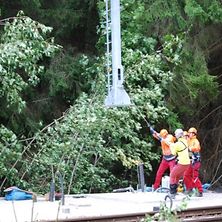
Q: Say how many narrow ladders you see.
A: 1